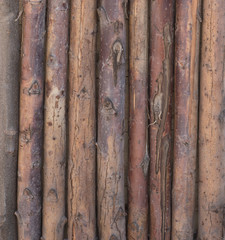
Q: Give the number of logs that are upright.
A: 9